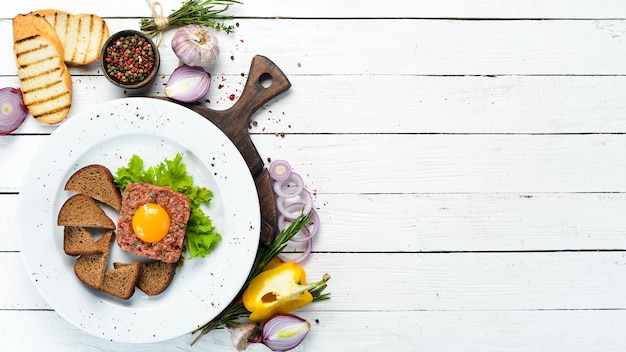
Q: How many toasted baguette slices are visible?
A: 2